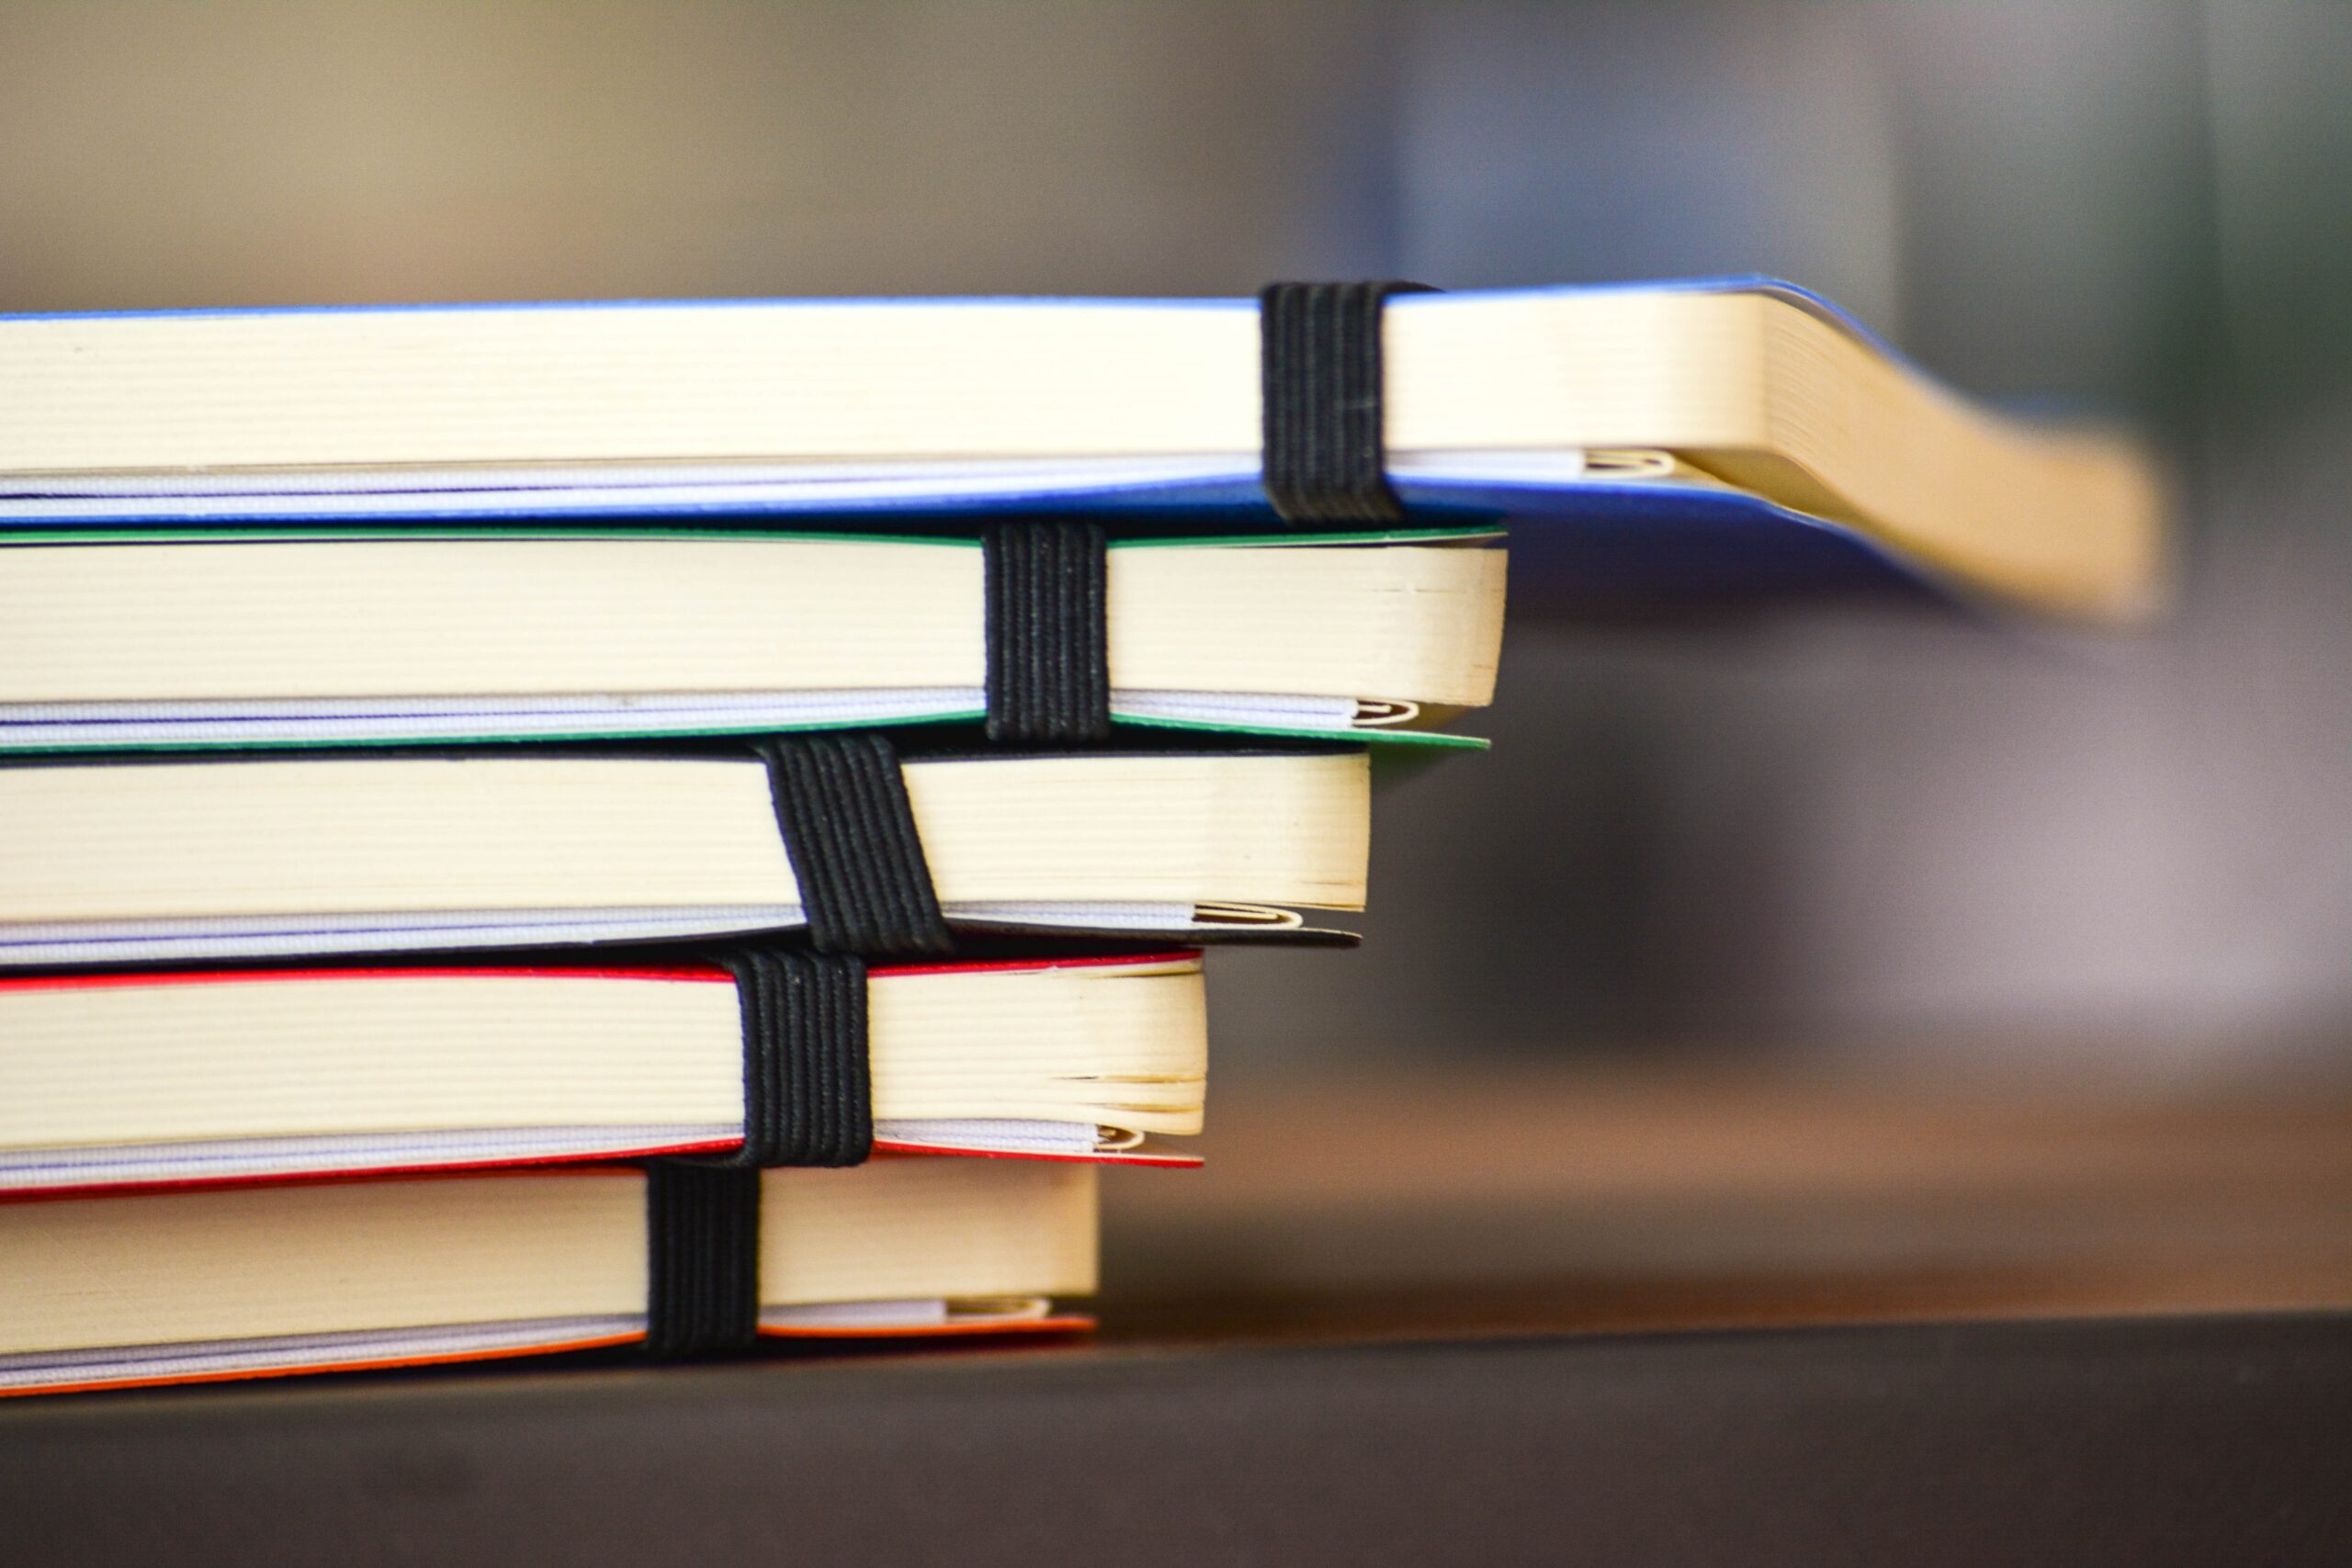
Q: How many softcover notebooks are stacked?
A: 5